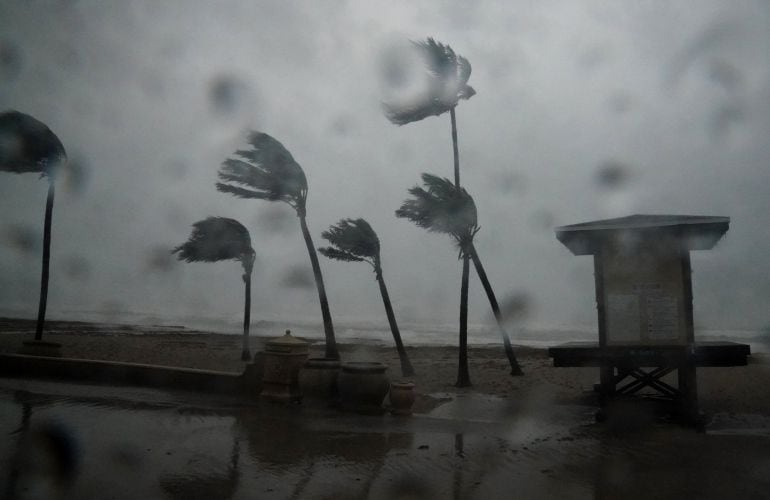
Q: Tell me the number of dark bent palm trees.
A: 6